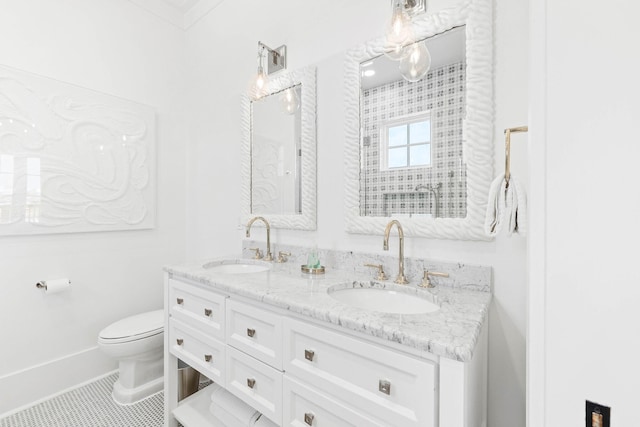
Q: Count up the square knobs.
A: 9